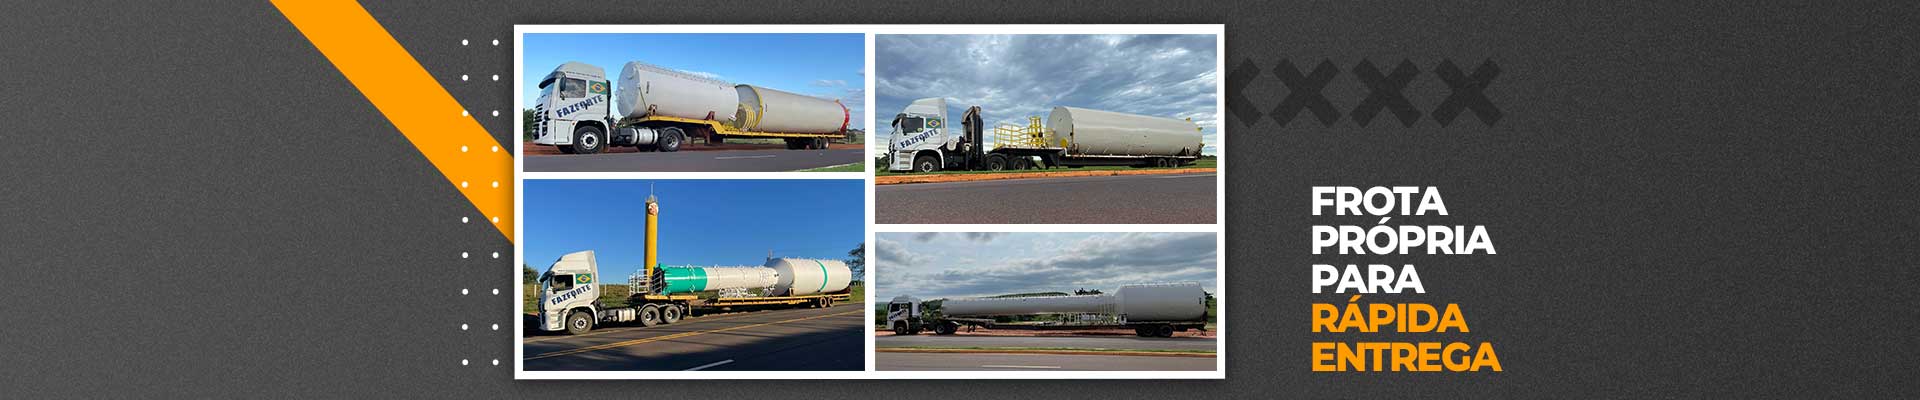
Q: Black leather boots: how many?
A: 0